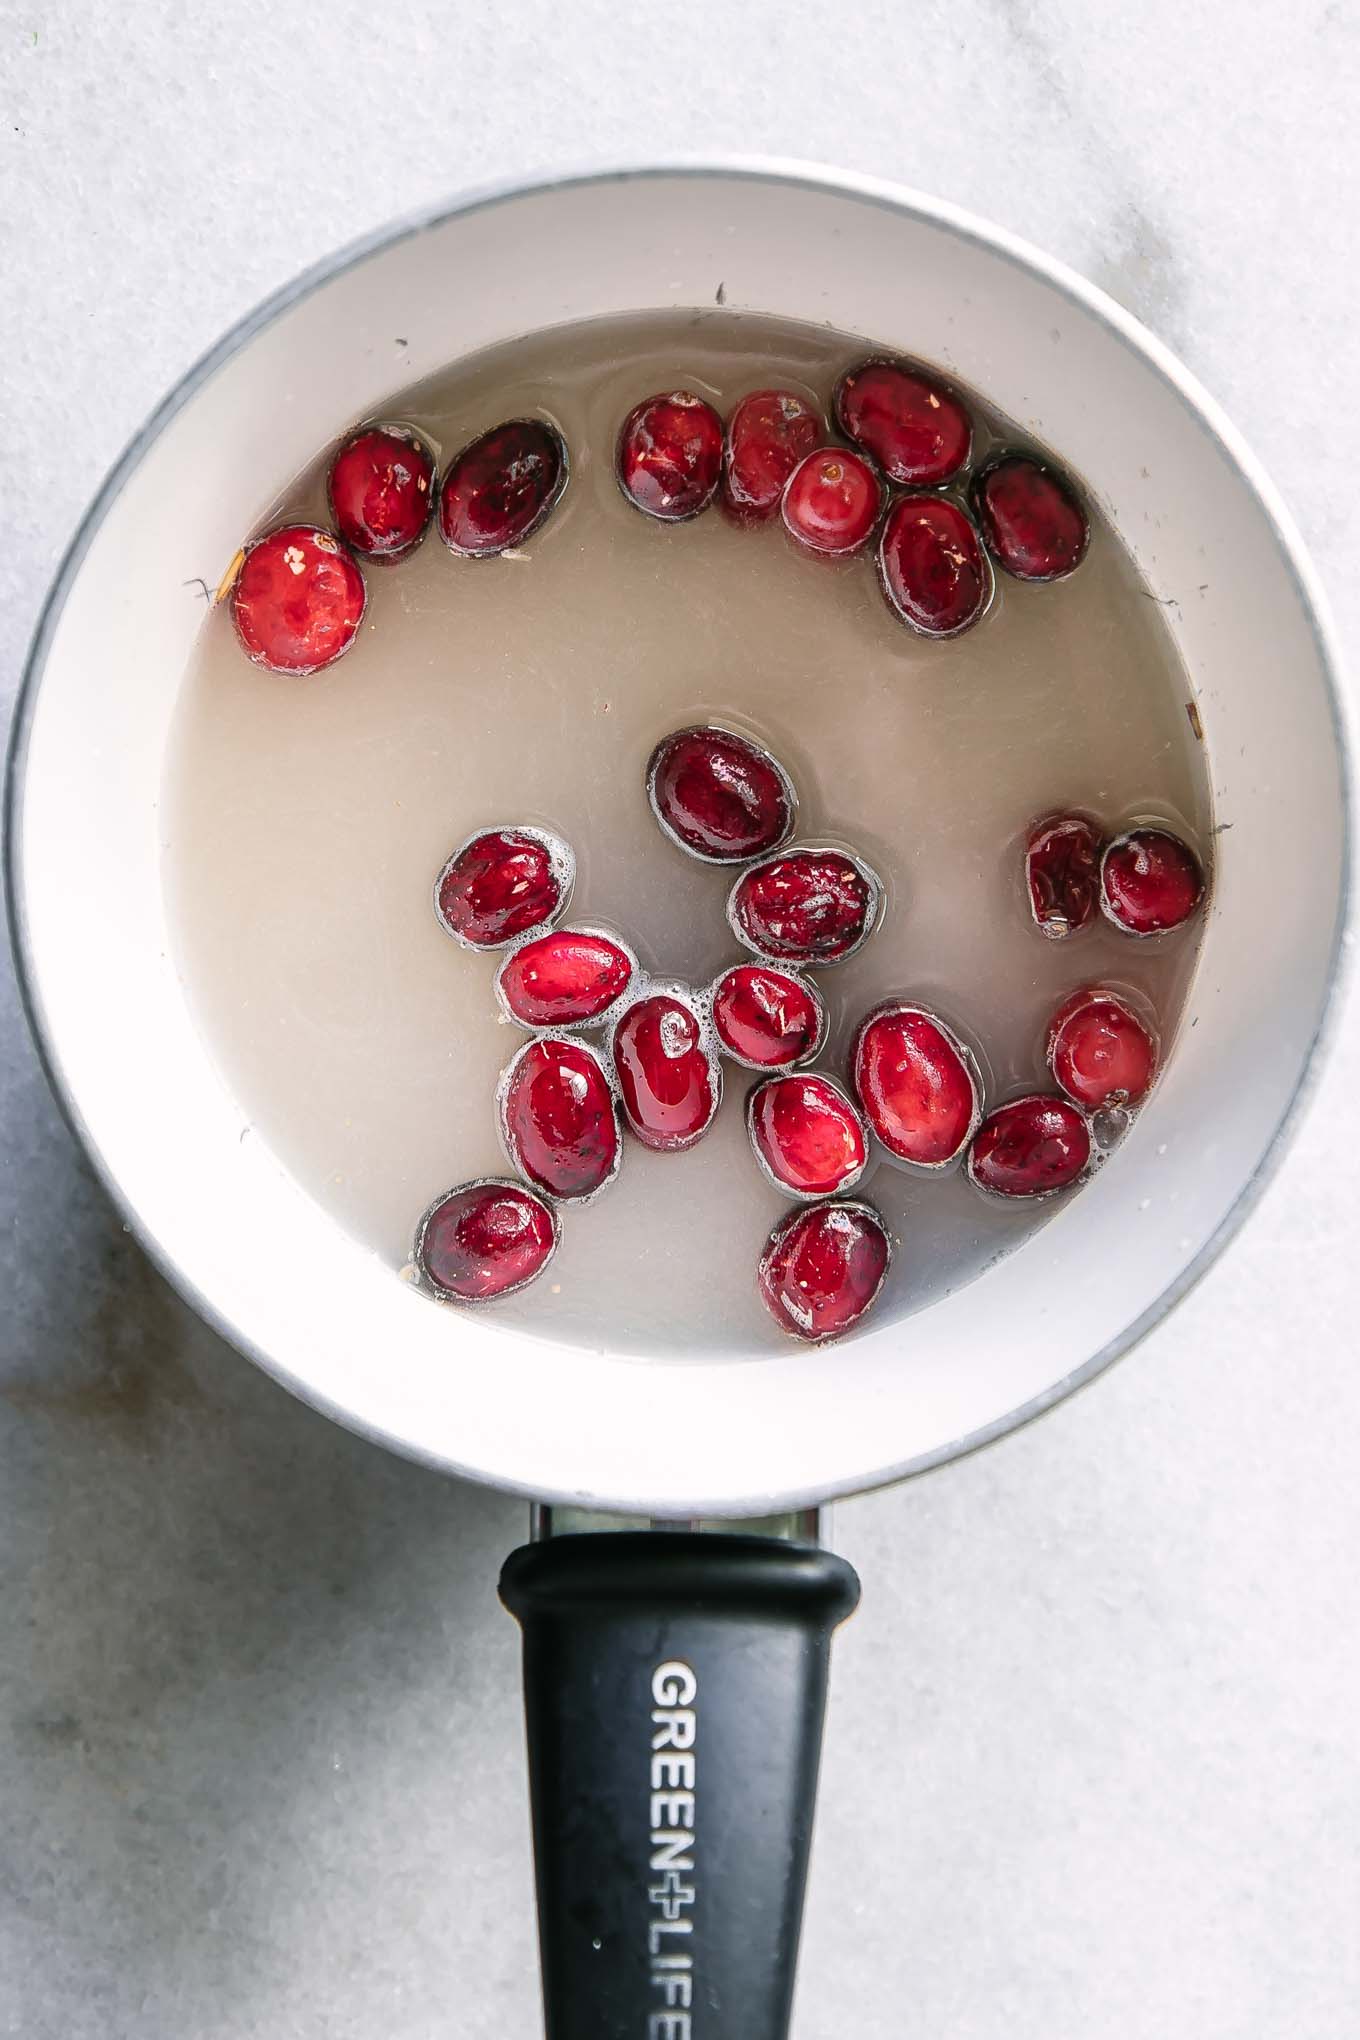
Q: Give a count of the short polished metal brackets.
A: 1